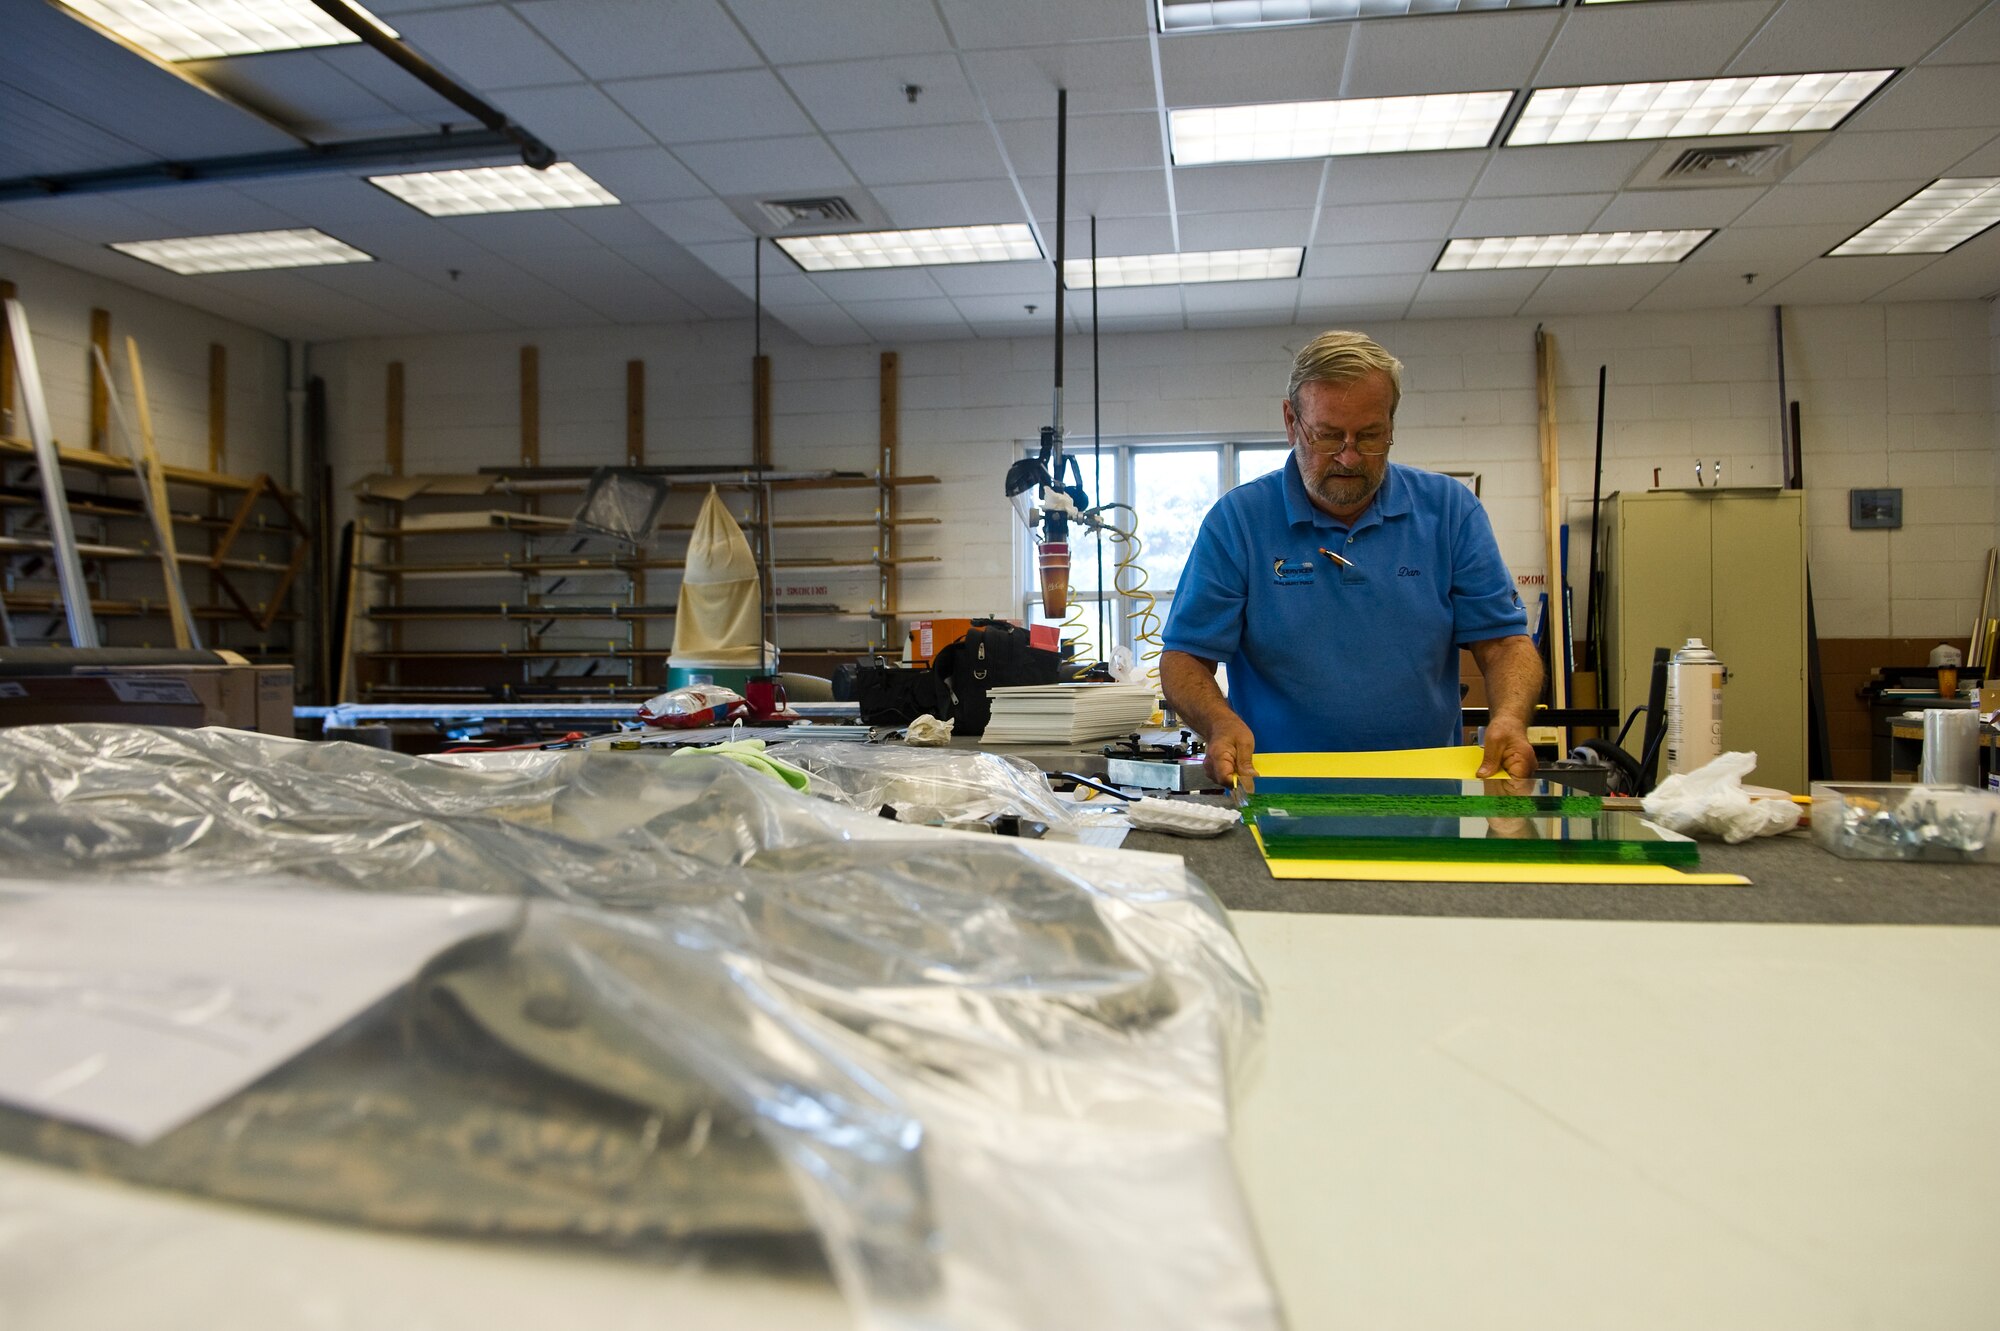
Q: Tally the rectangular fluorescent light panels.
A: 11